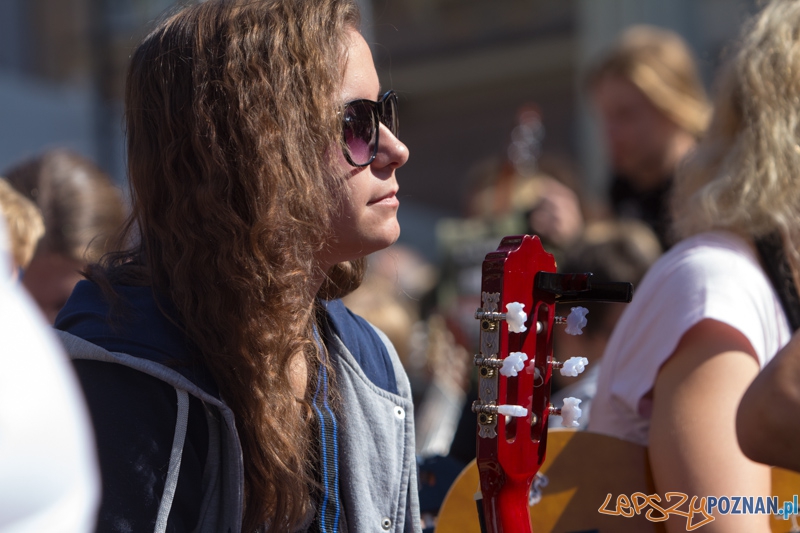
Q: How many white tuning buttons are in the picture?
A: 6